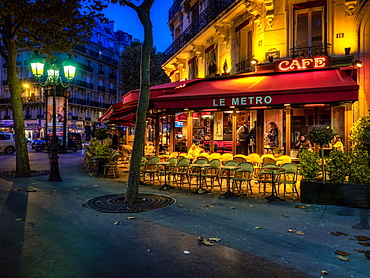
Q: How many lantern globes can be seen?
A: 3